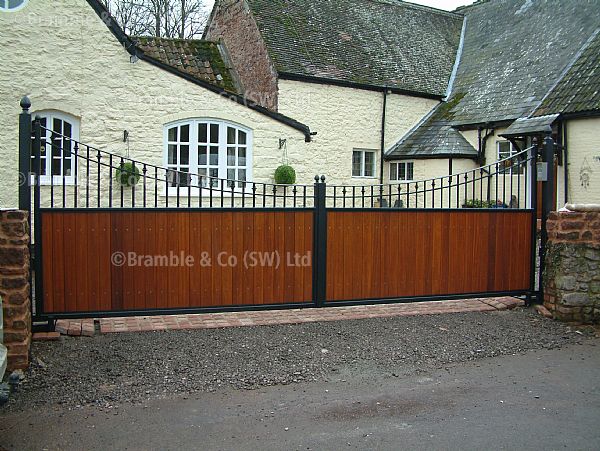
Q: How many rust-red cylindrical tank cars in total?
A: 0